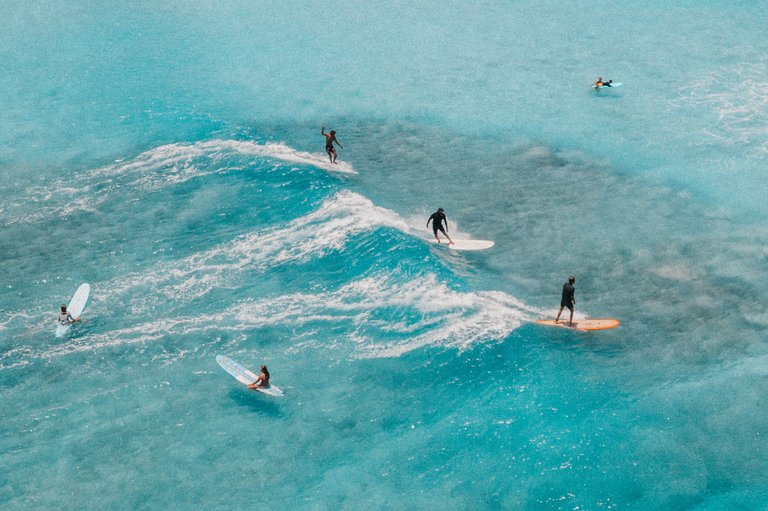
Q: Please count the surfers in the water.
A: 6